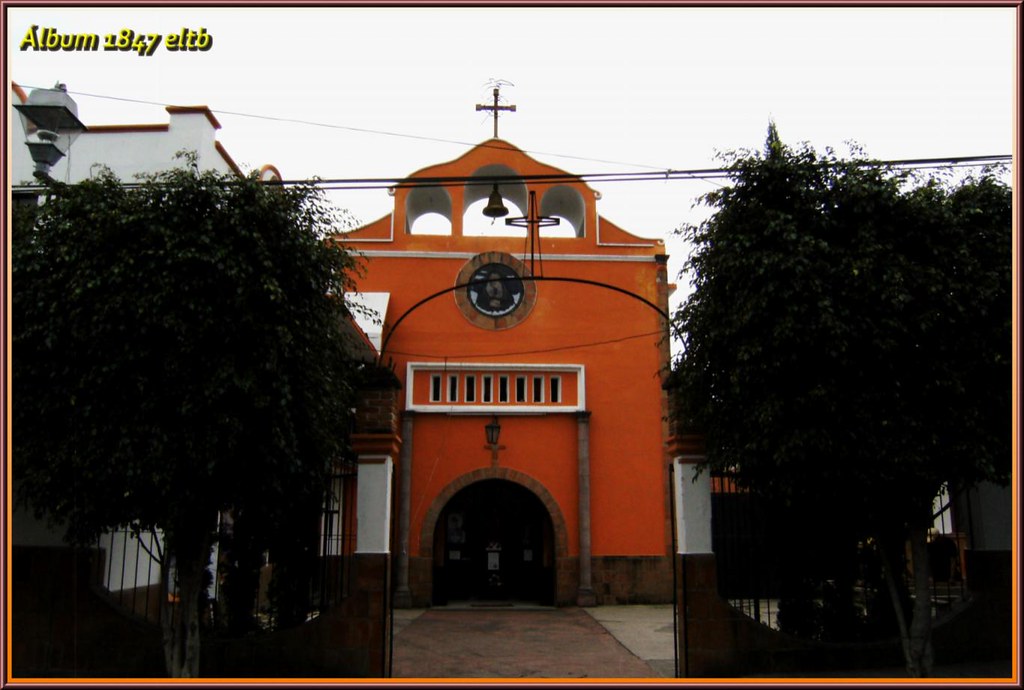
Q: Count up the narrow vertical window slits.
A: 8